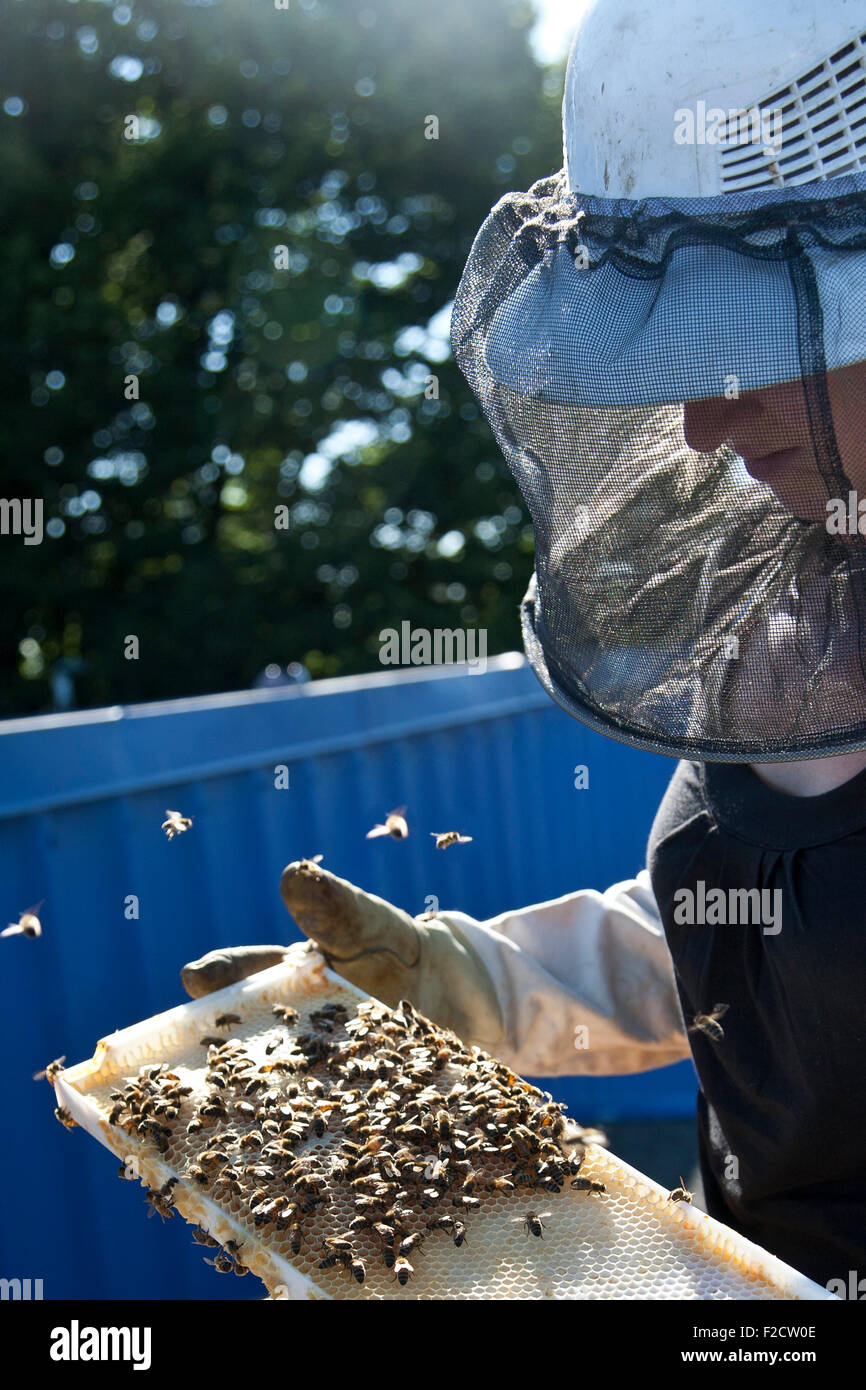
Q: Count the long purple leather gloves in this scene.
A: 0